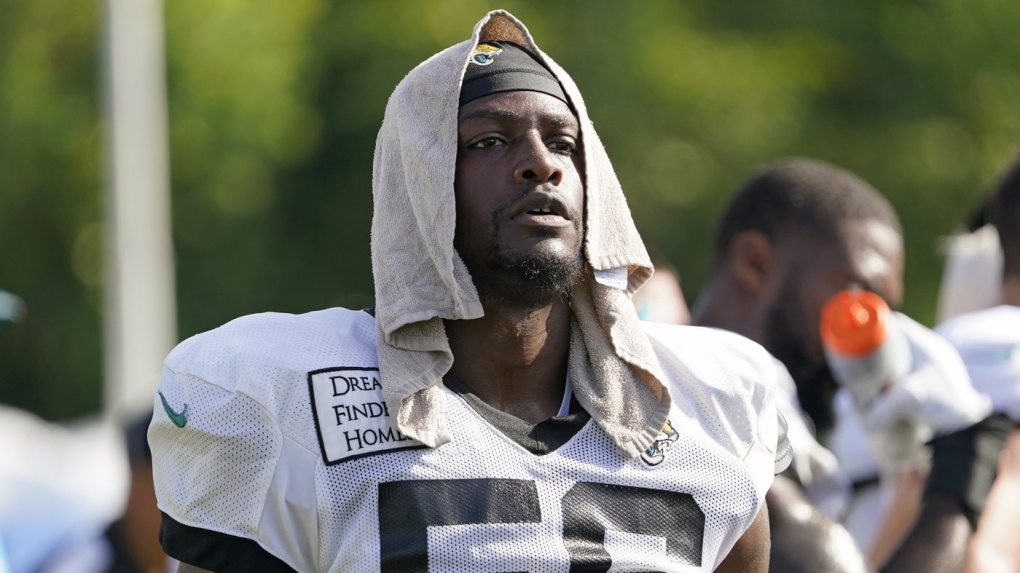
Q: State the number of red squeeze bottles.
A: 1